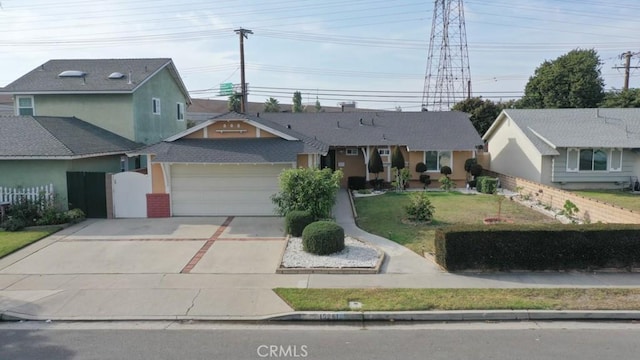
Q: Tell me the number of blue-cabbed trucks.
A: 0